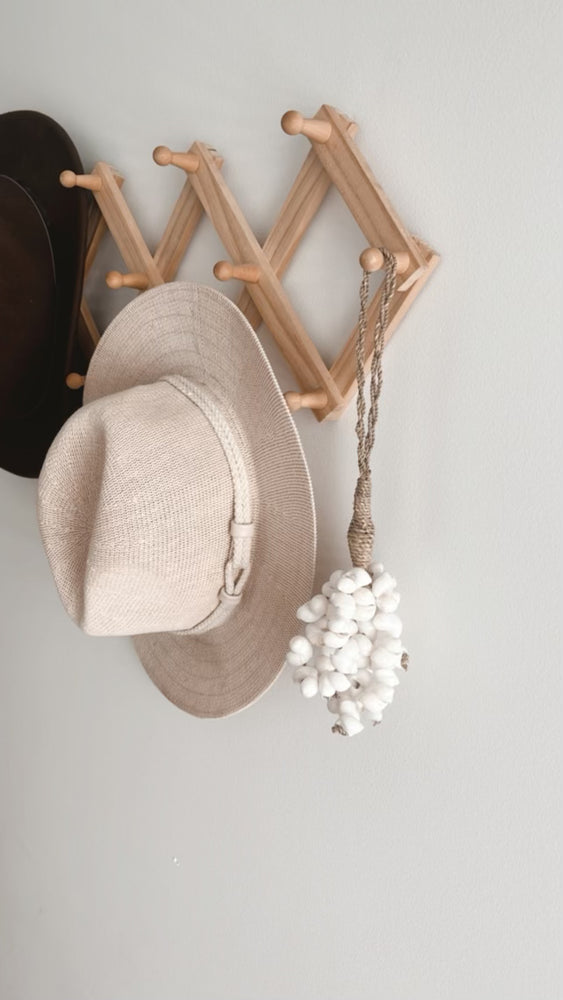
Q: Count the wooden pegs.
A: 8